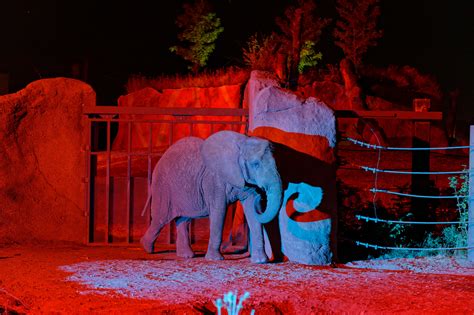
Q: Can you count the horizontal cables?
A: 5